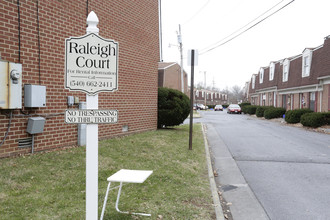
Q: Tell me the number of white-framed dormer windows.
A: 5